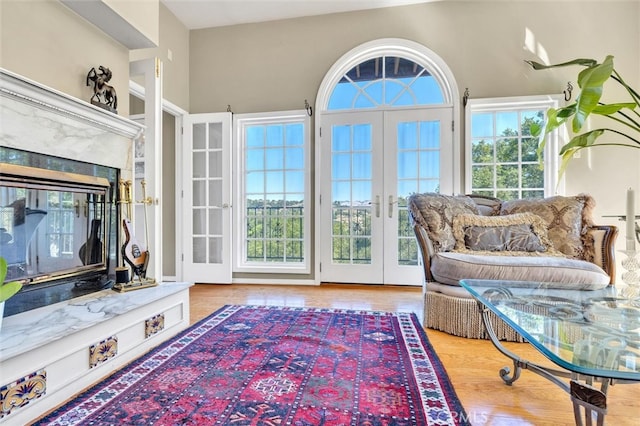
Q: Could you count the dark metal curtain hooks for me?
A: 4